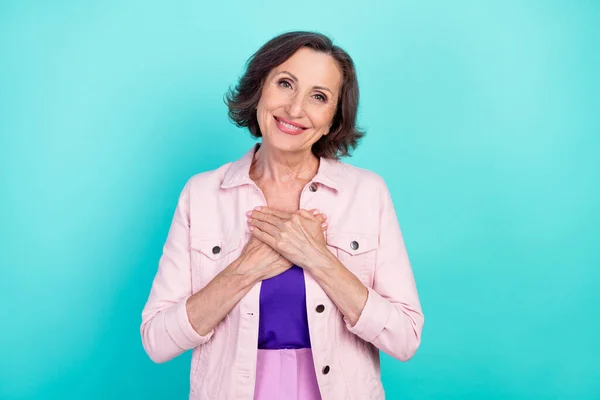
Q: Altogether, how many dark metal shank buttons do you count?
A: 5